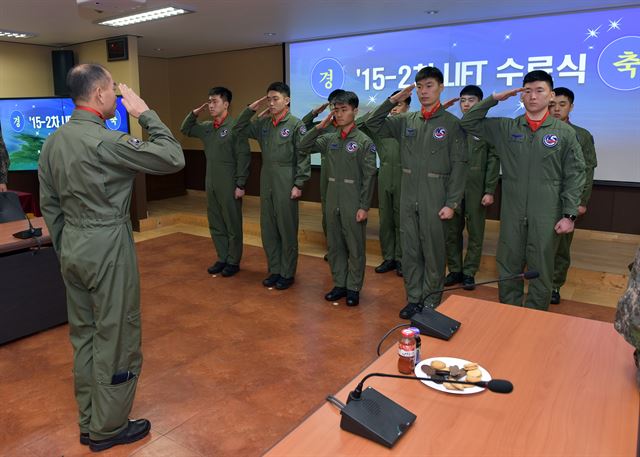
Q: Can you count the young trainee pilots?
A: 9